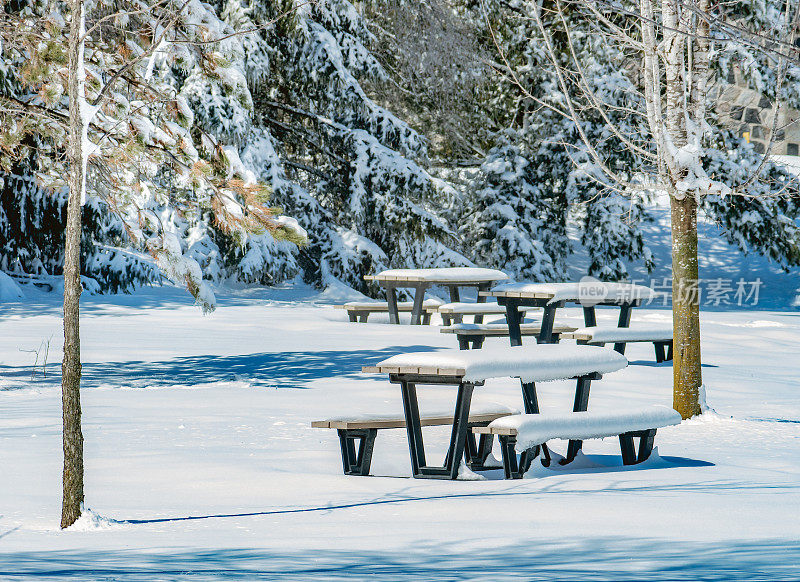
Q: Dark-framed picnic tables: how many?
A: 3